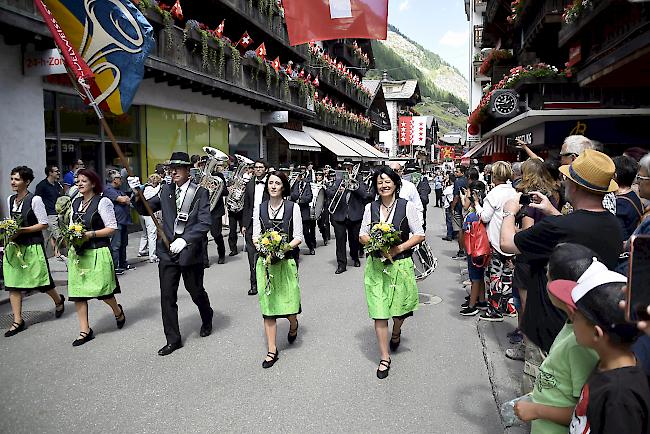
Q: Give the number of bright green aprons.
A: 4